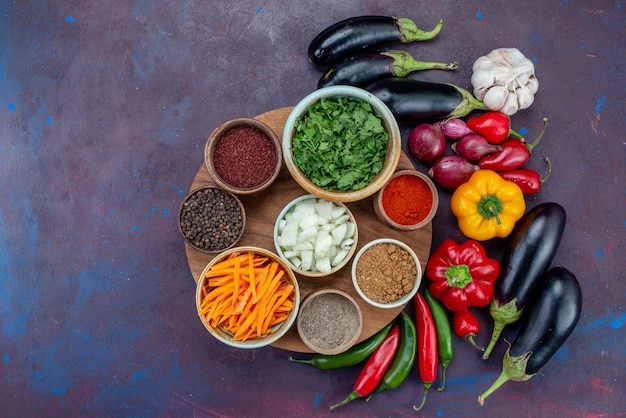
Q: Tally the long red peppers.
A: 2